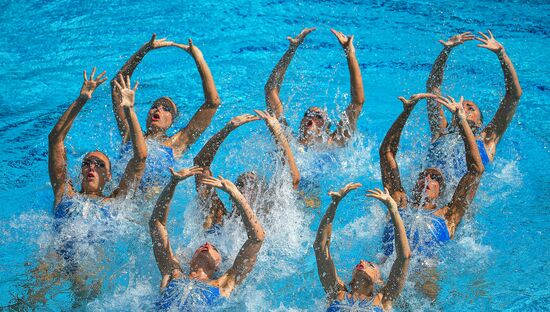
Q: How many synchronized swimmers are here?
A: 8